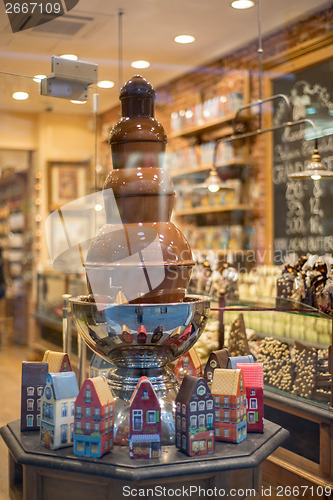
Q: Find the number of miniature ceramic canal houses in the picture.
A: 12